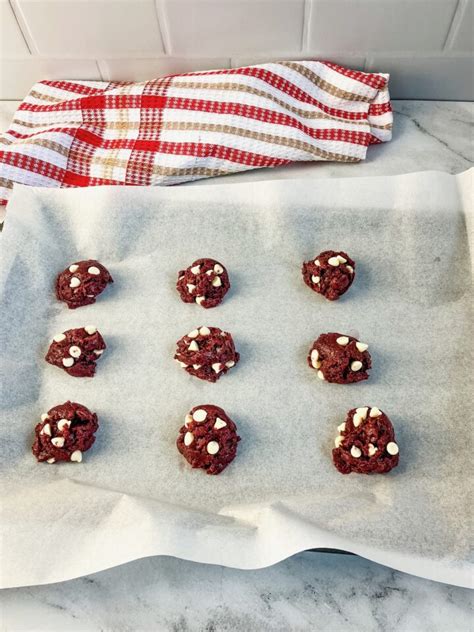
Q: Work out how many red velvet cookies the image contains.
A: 9